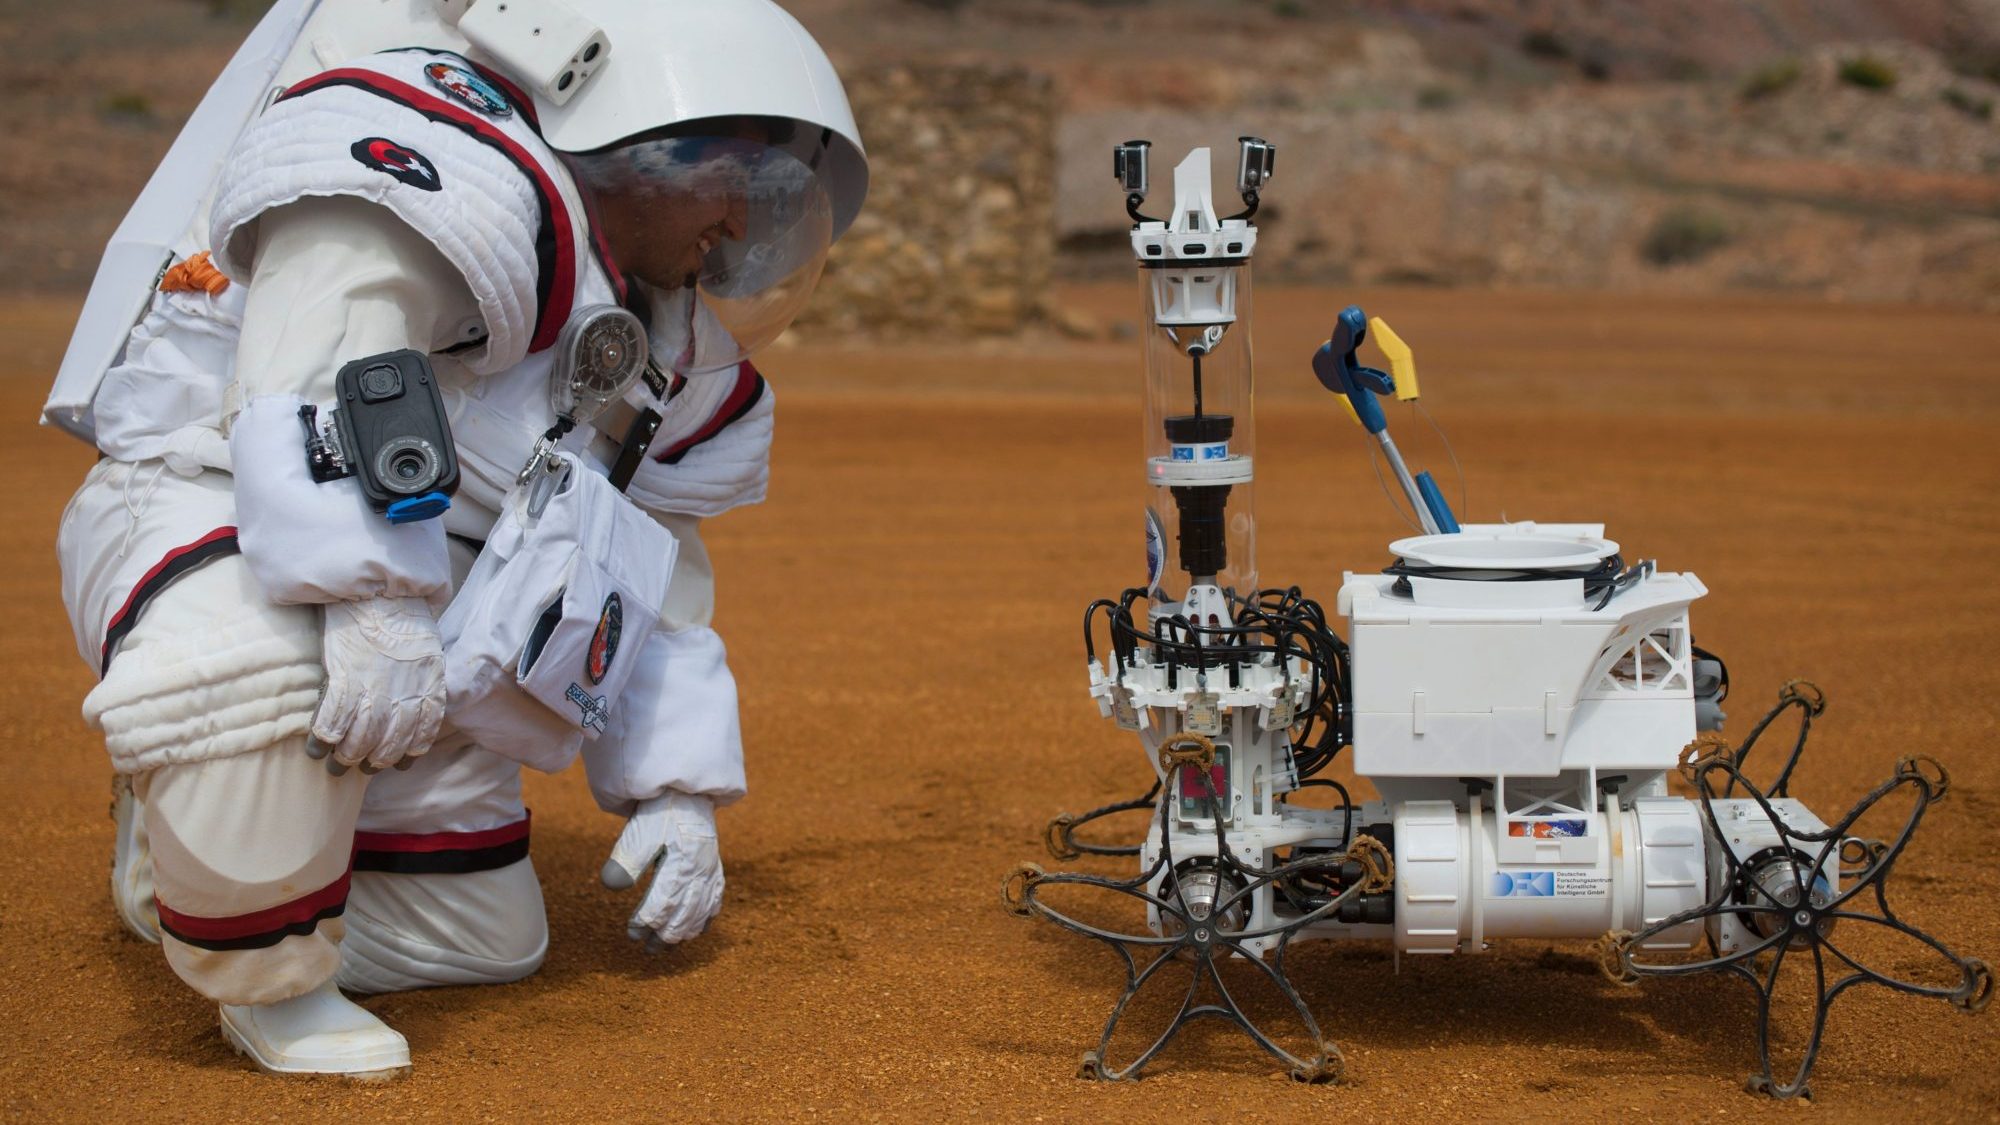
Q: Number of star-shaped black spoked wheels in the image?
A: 4